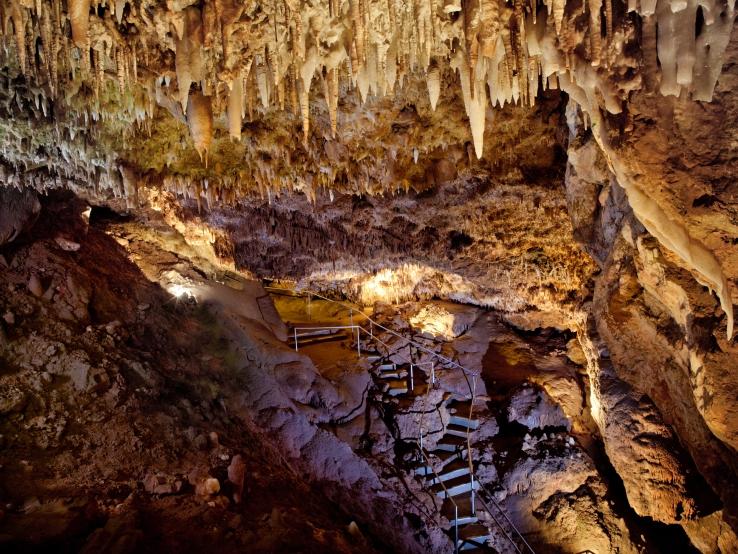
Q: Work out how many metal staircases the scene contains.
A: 1